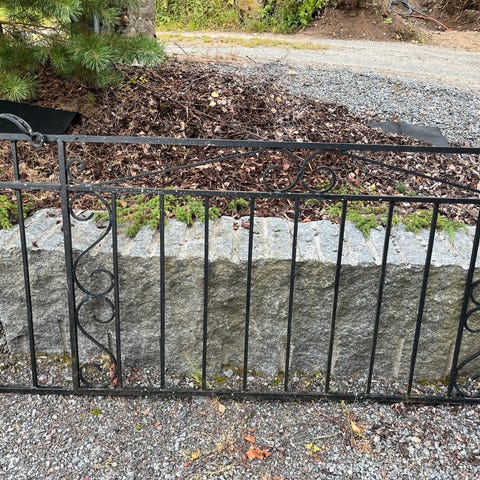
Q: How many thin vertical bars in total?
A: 10